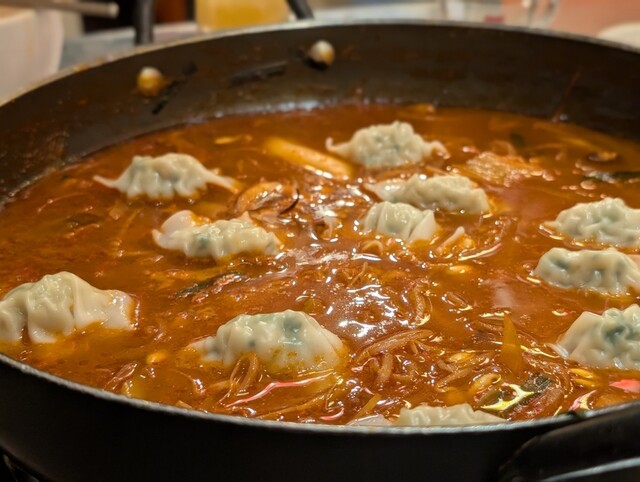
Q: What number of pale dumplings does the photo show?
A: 11